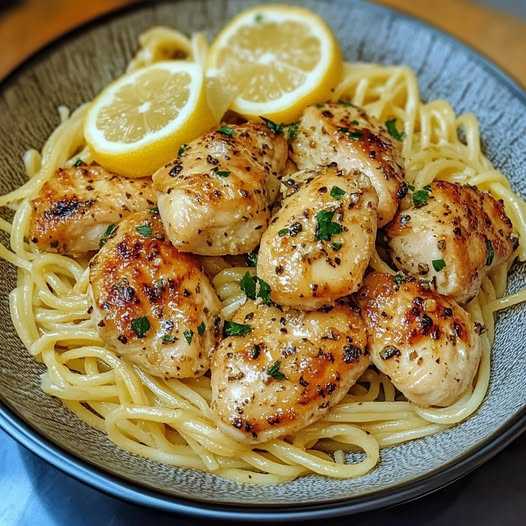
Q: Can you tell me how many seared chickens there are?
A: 8